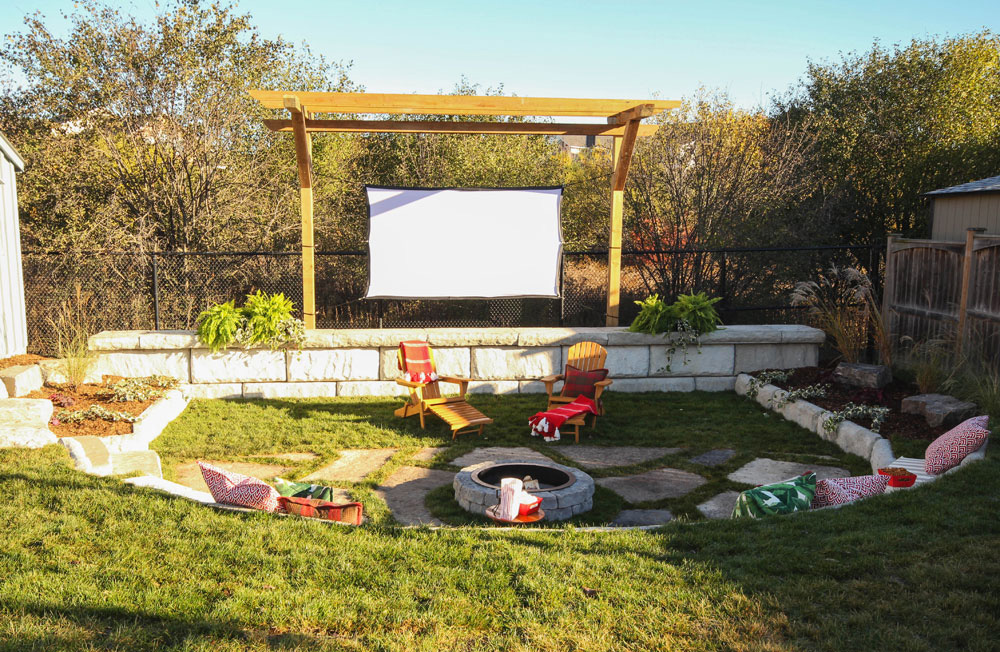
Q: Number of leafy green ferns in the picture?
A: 4